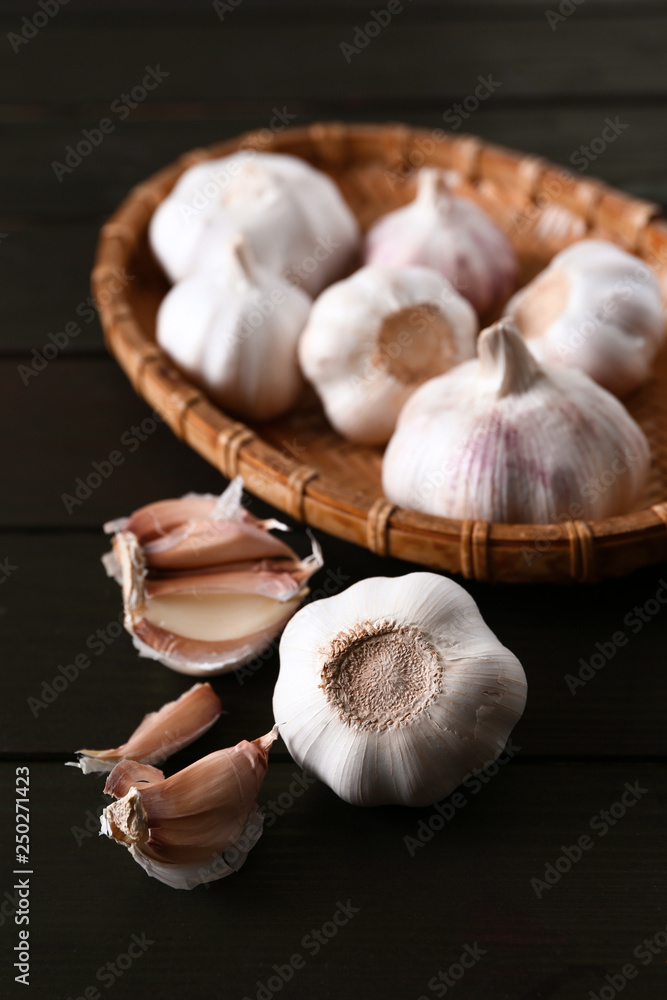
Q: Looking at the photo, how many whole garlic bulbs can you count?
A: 7